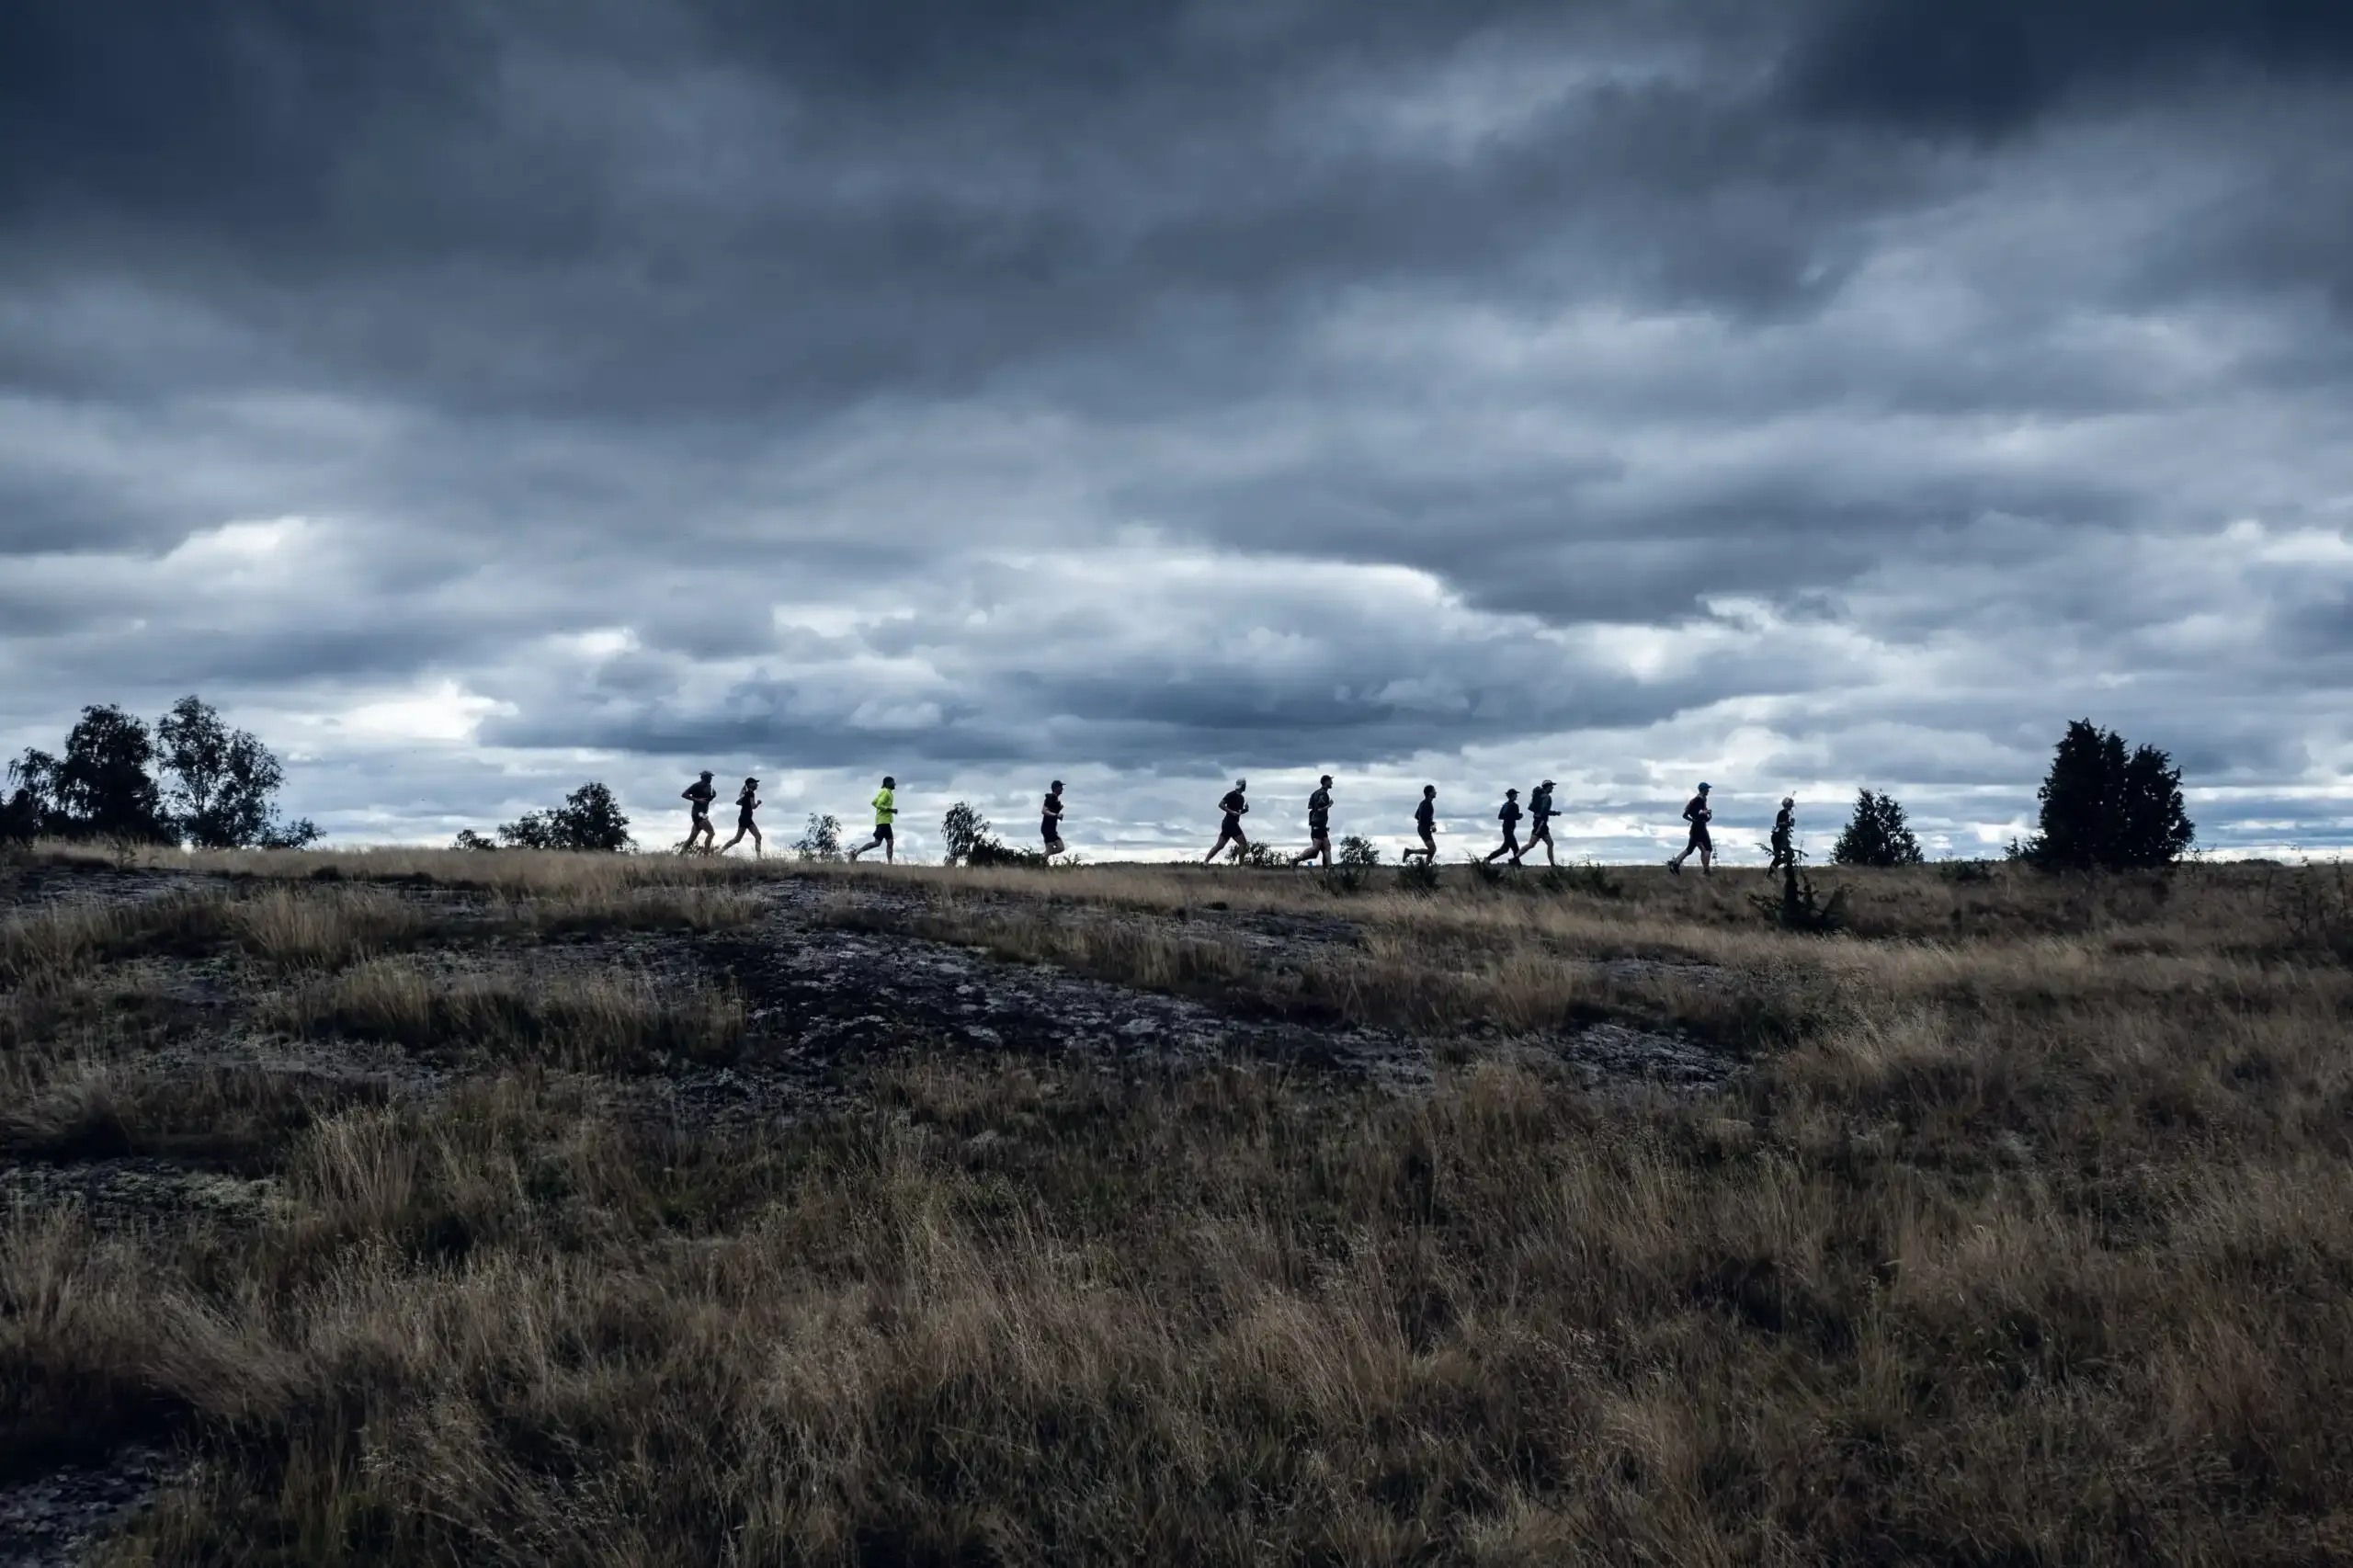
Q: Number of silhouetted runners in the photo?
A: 11